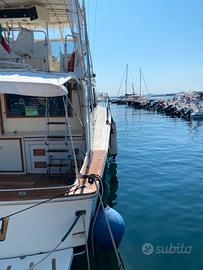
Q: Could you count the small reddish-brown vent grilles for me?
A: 2